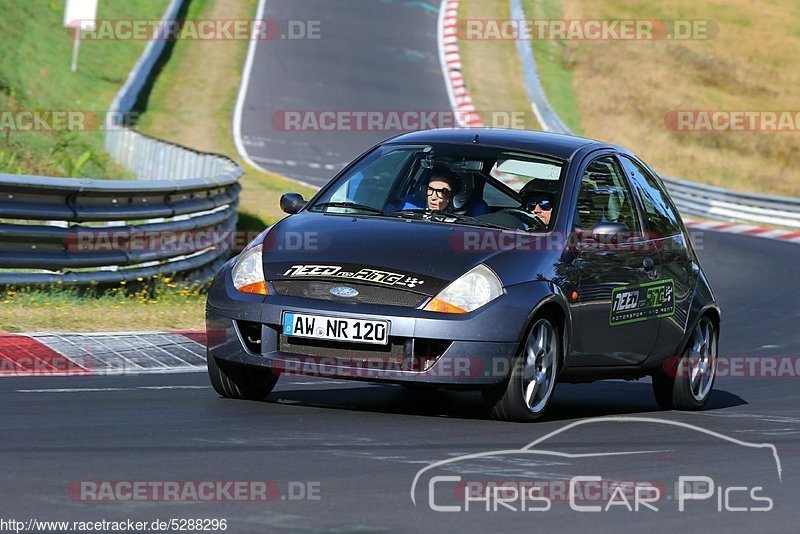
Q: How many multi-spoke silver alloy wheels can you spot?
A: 2